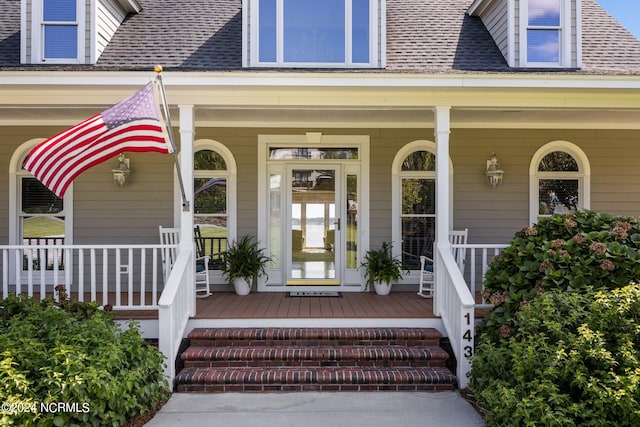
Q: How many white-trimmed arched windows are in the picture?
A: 4